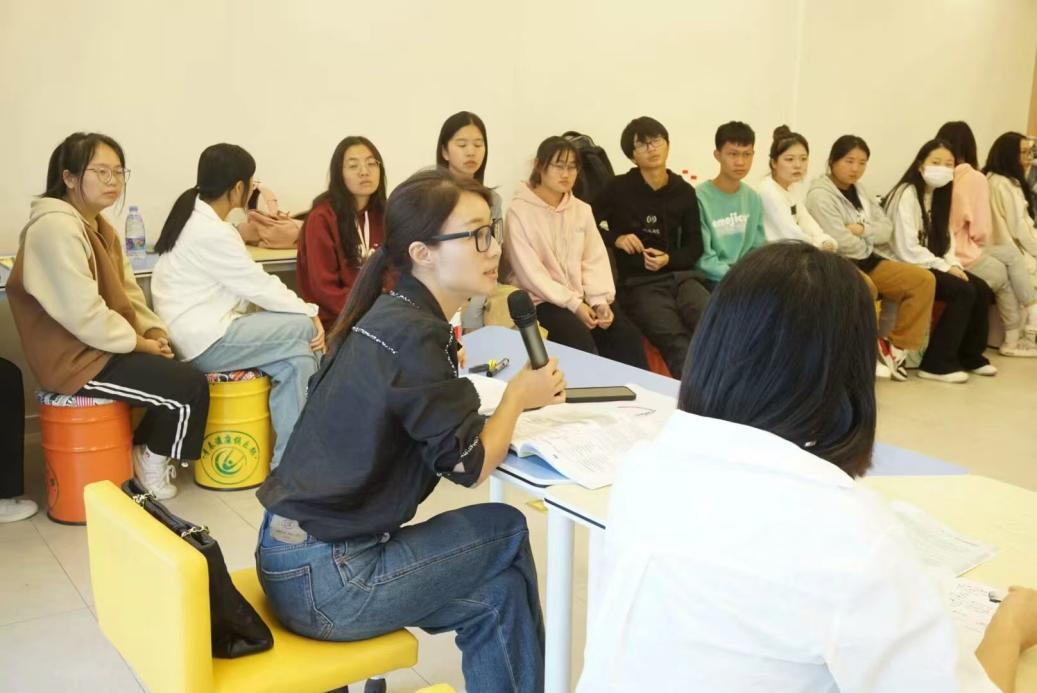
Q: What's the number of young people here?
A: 14